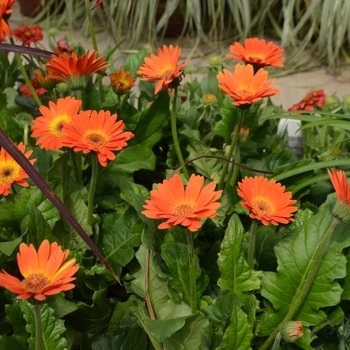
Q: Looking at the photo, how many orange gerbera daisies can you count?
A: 12